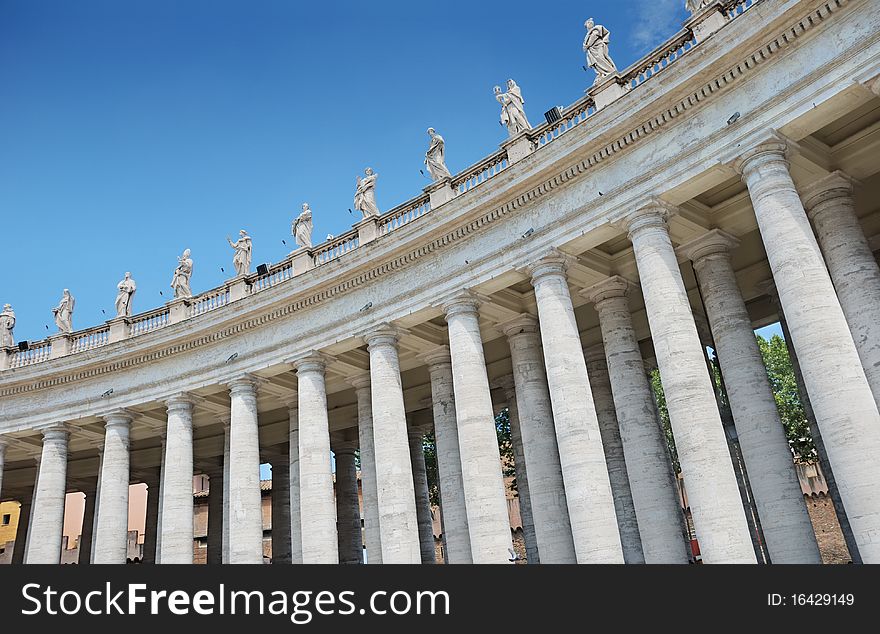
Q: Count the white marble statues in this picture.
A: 11